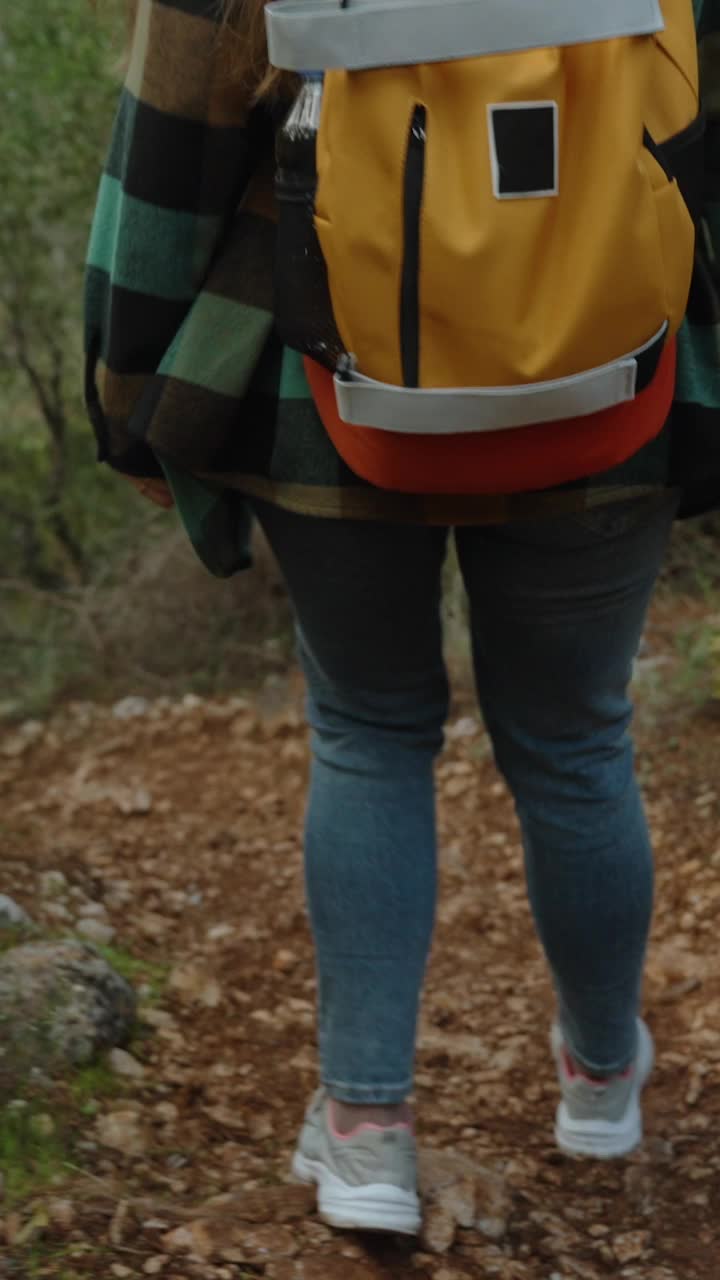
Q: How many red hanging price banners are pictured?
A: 0